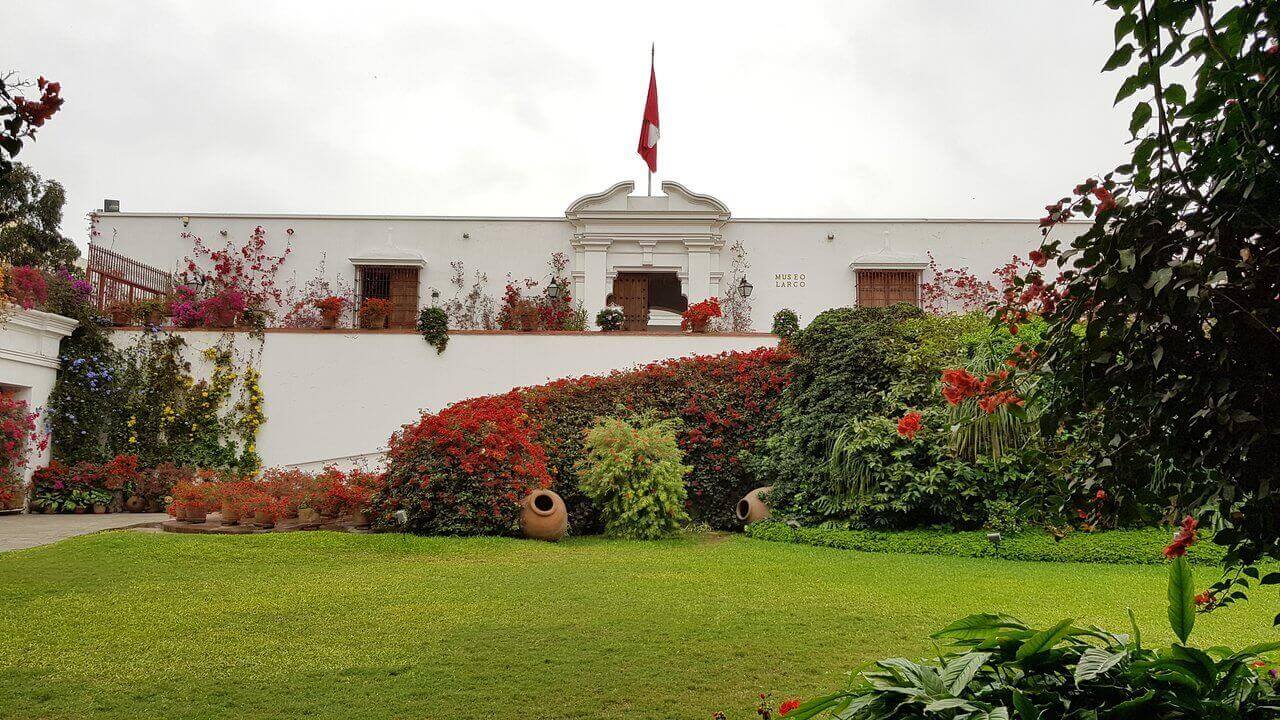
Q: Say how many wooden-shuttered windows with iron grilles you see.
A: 2